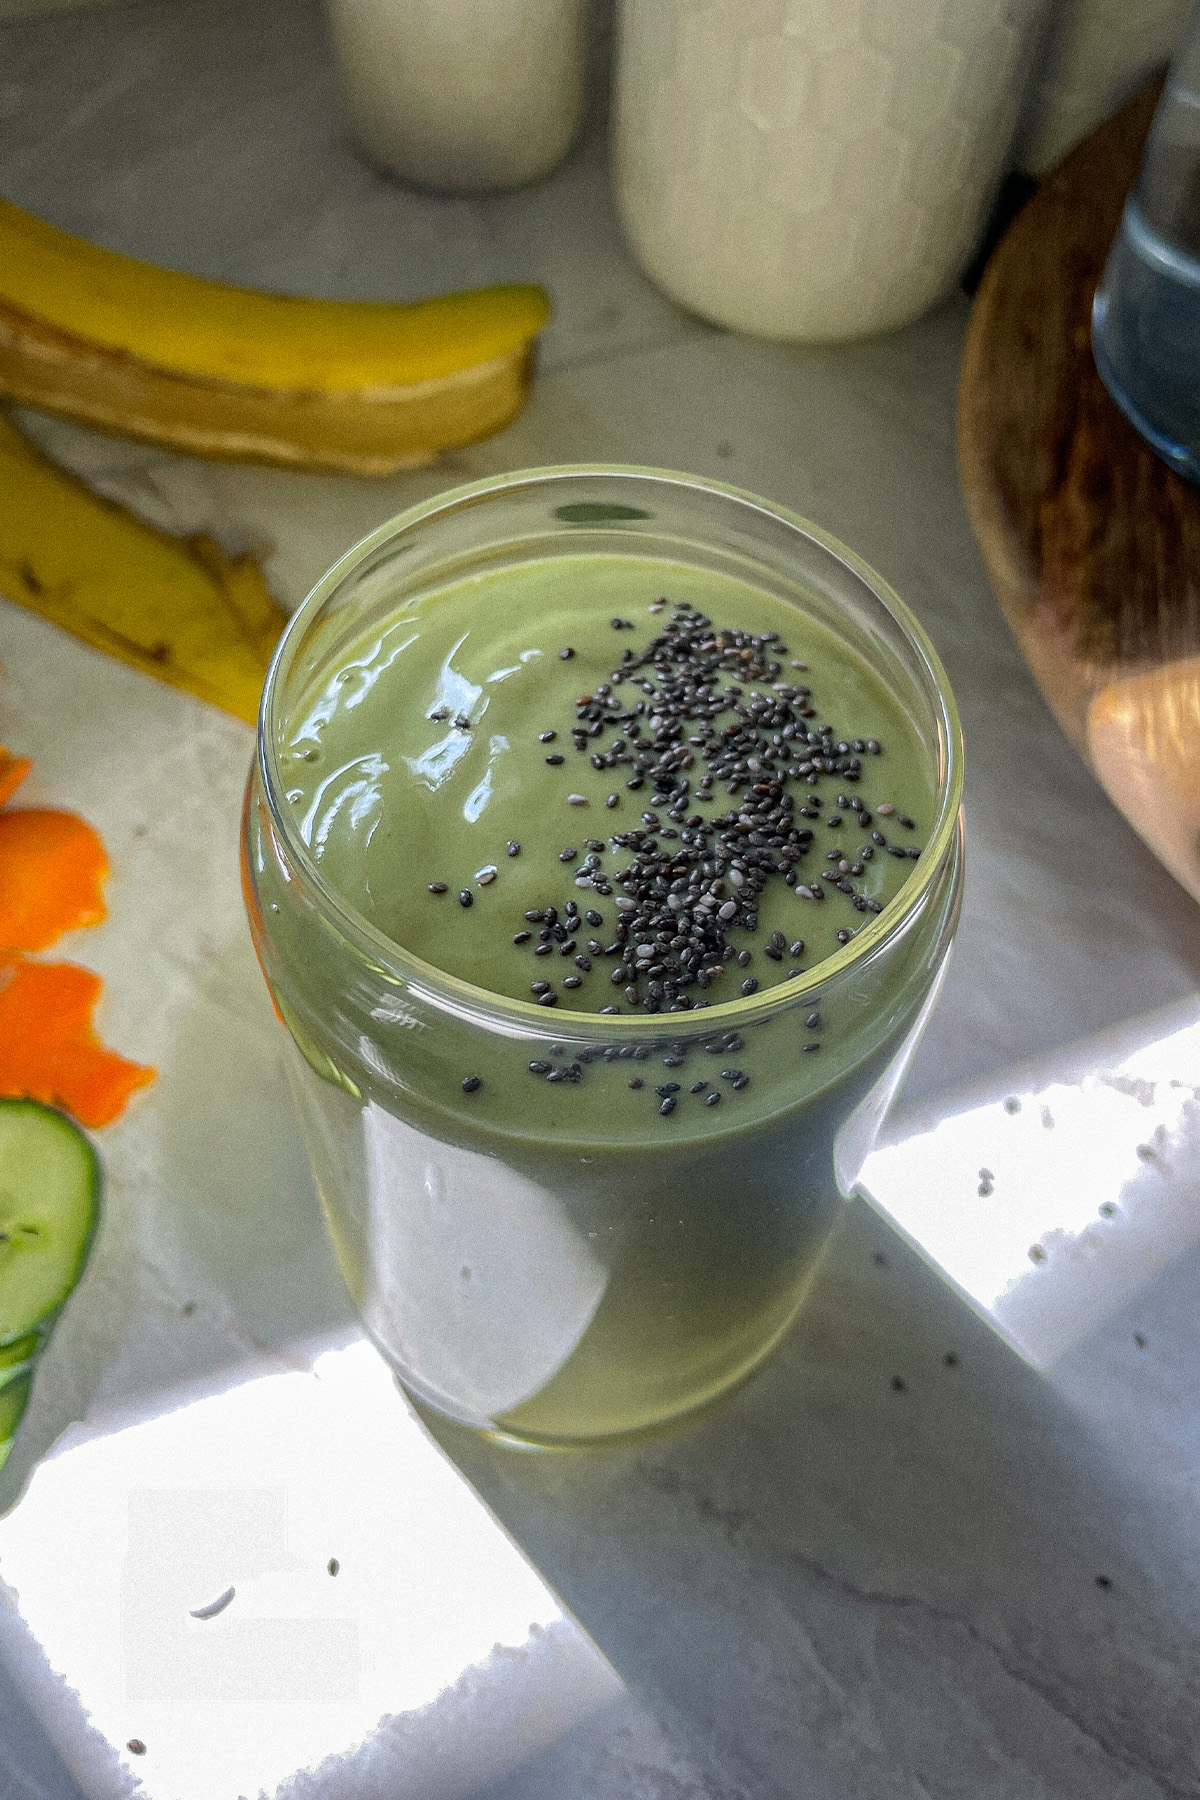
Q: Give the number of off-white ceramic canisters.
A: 2